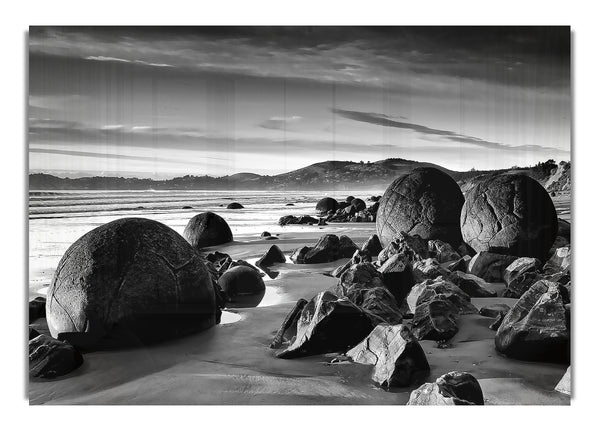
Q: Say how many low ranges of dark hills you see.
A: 1